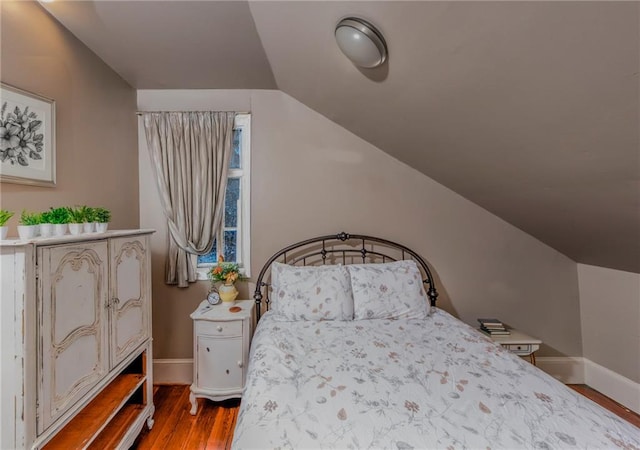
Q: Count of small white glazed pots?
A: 7